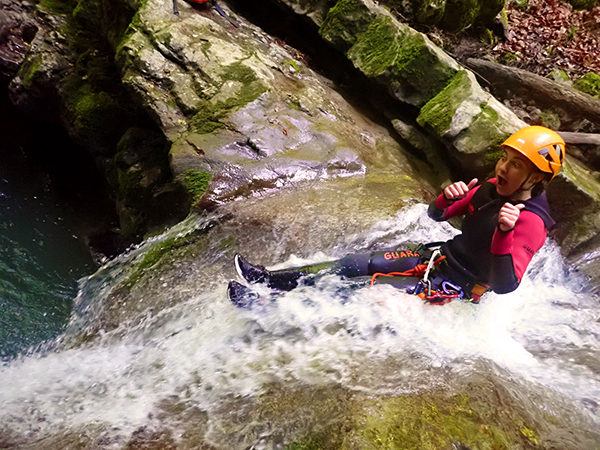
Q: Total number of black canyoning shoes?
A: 2